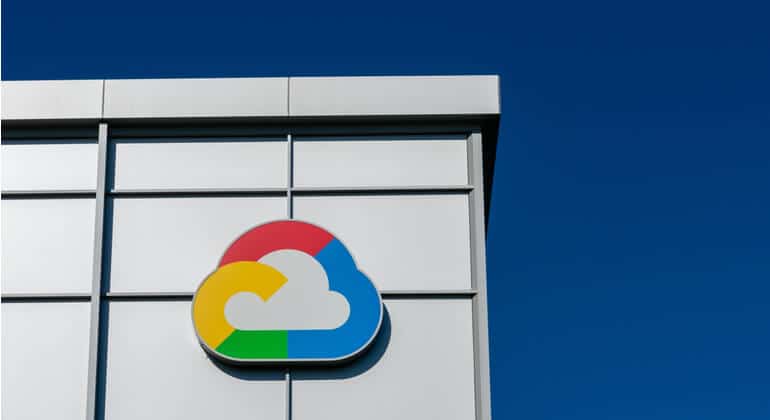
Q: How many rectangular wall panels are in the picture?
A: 9